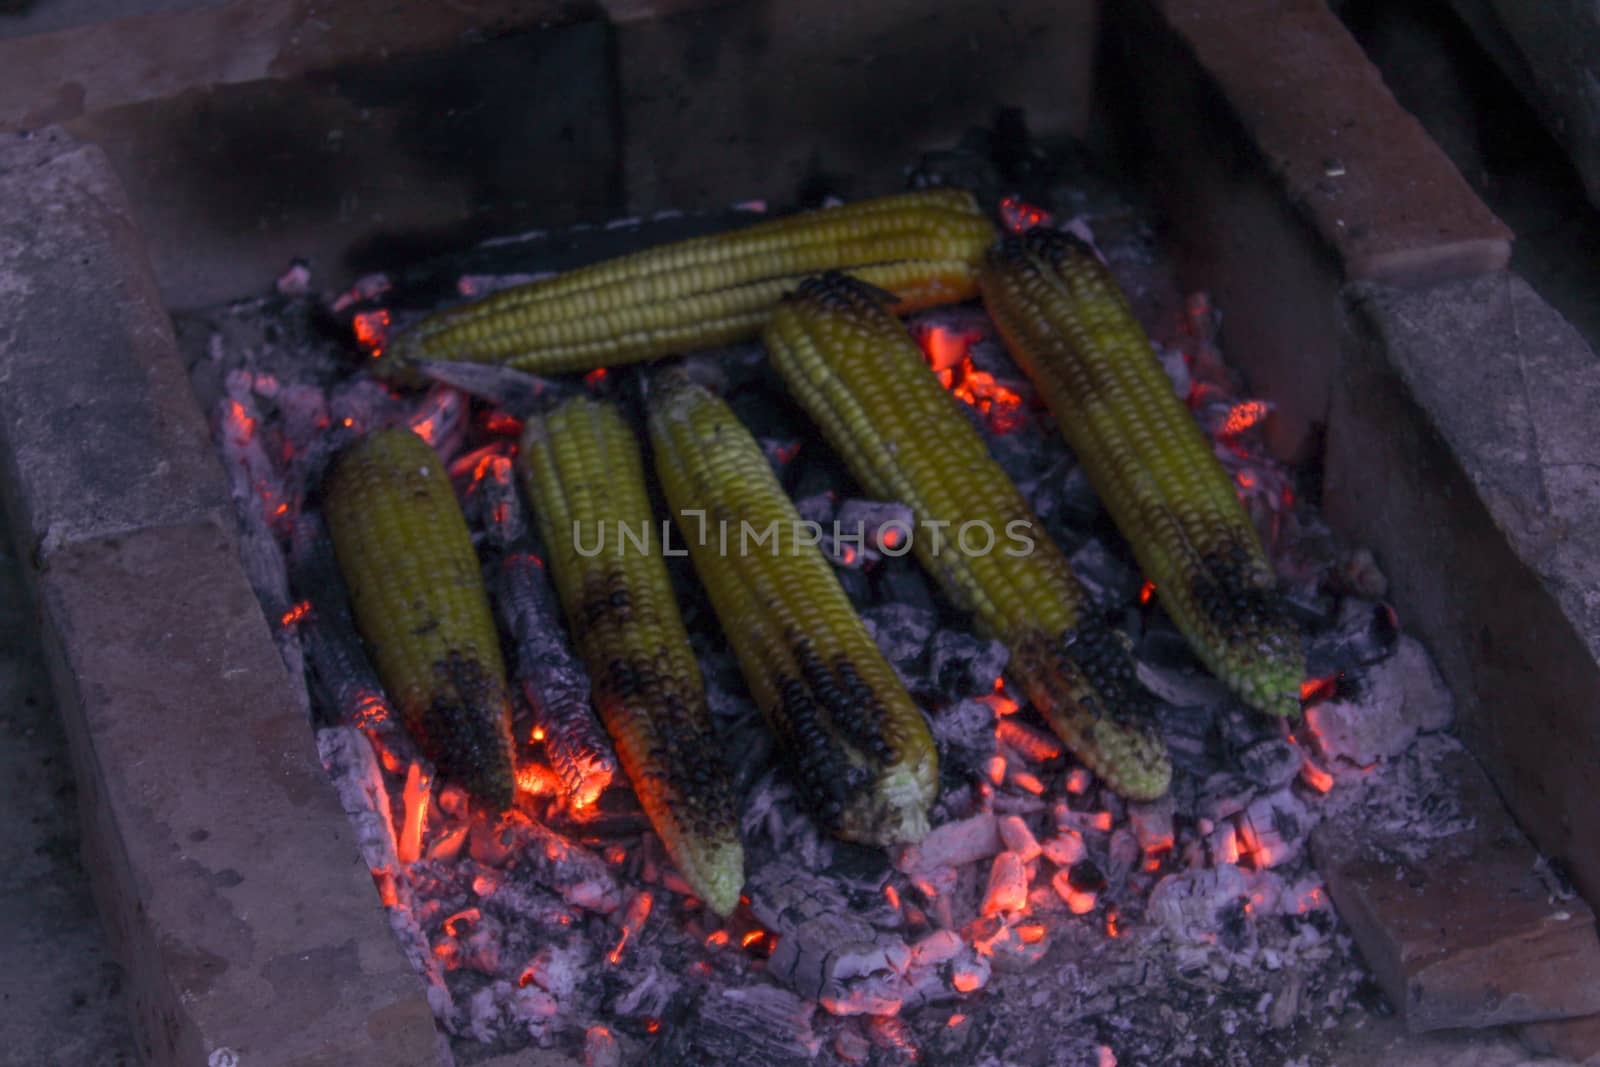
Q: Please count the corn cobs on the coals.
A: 6